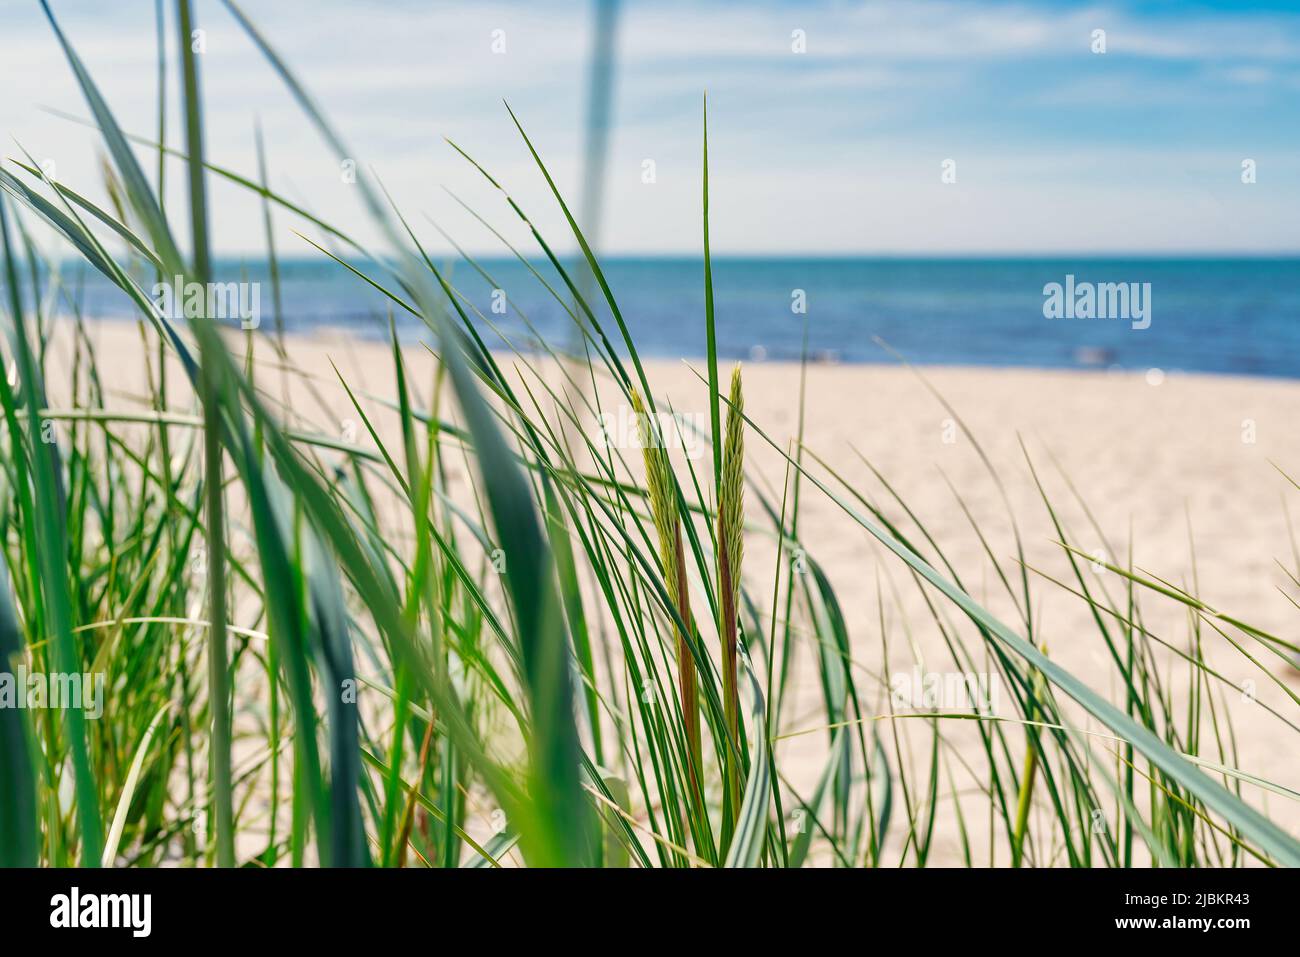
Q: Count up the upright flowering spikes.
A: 2